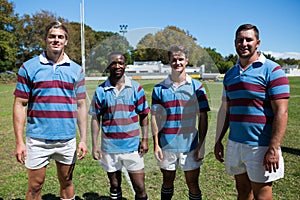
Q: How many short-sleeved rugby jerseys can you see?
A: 4